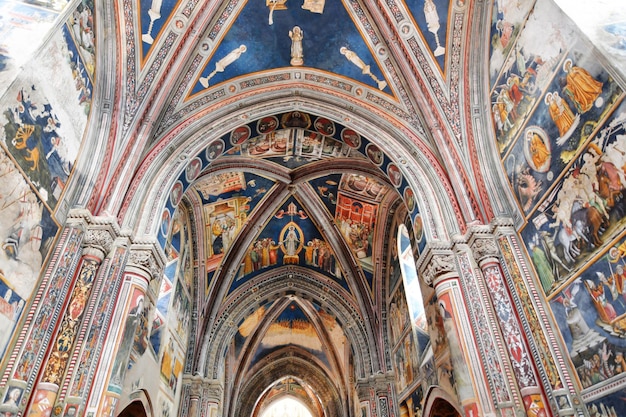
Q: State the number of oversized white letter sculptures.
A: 0